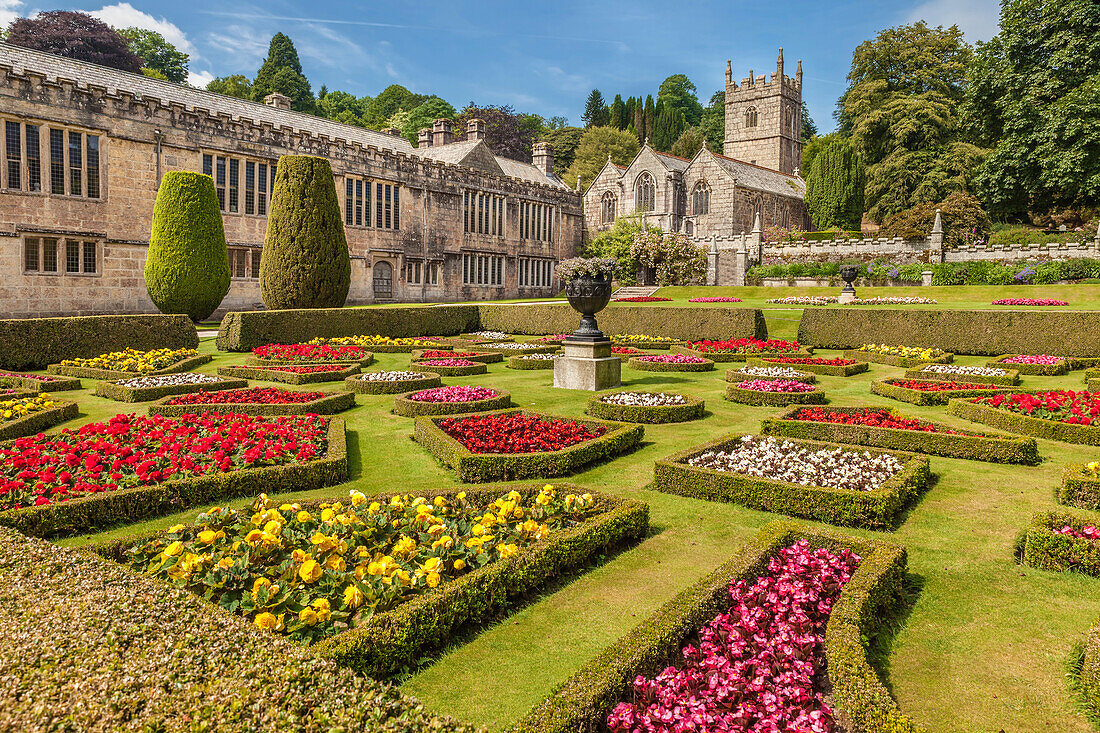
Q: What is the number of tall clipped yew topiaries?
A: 2